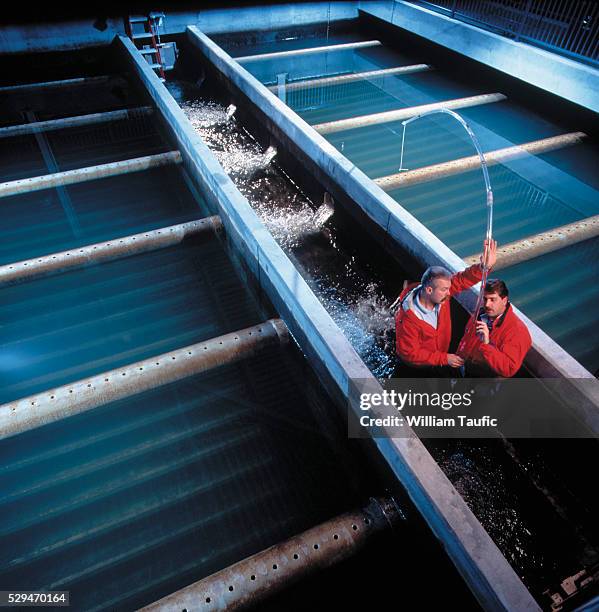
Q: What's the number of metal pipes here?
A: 11